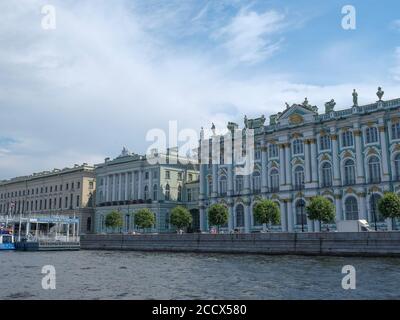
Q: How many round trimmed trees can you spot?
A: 7